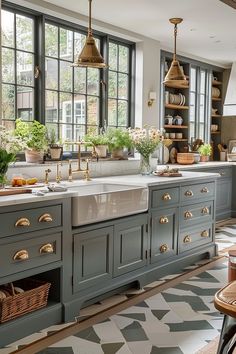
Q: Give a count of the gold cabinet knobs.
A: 13